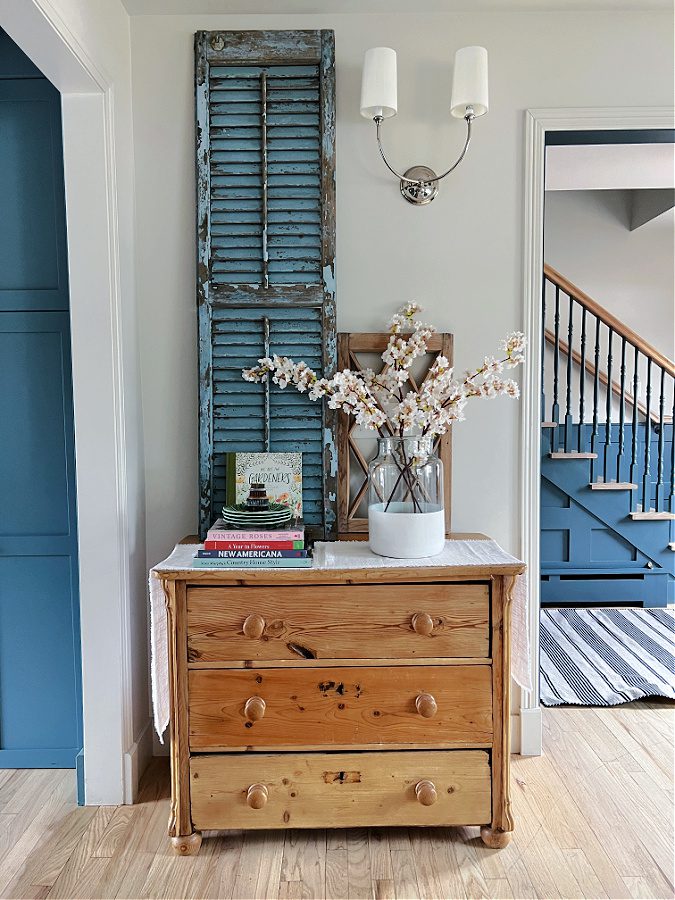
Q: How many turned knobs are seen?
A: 6